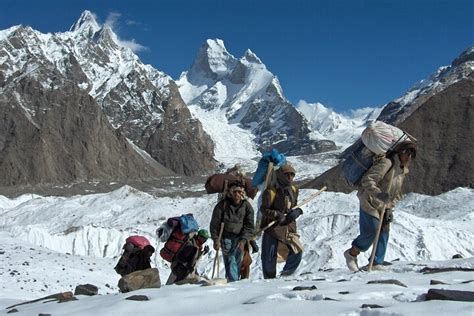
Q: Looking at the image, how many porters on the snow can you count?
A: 5